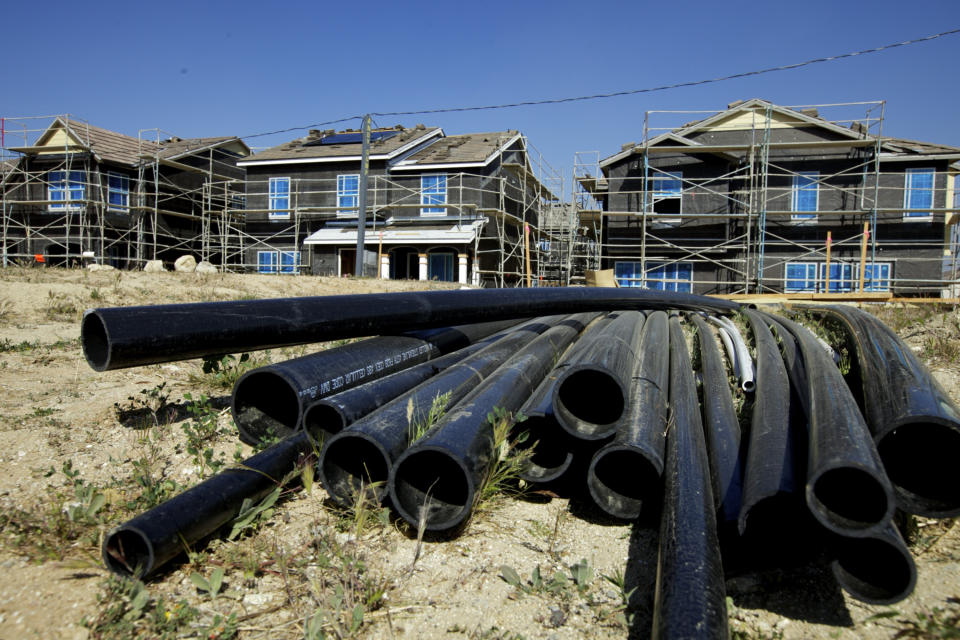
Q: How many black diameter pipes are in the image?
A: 15